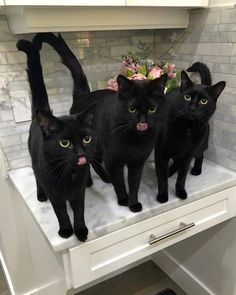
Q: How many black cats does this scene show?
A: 3